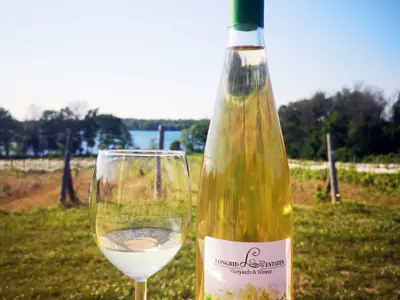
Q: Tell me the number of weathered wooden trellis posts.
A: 3